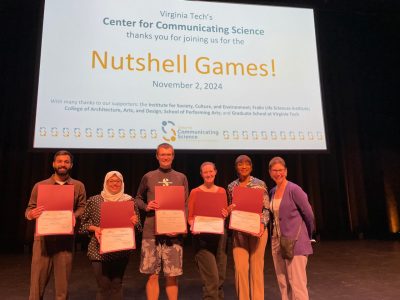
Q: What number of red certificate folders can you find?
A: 5